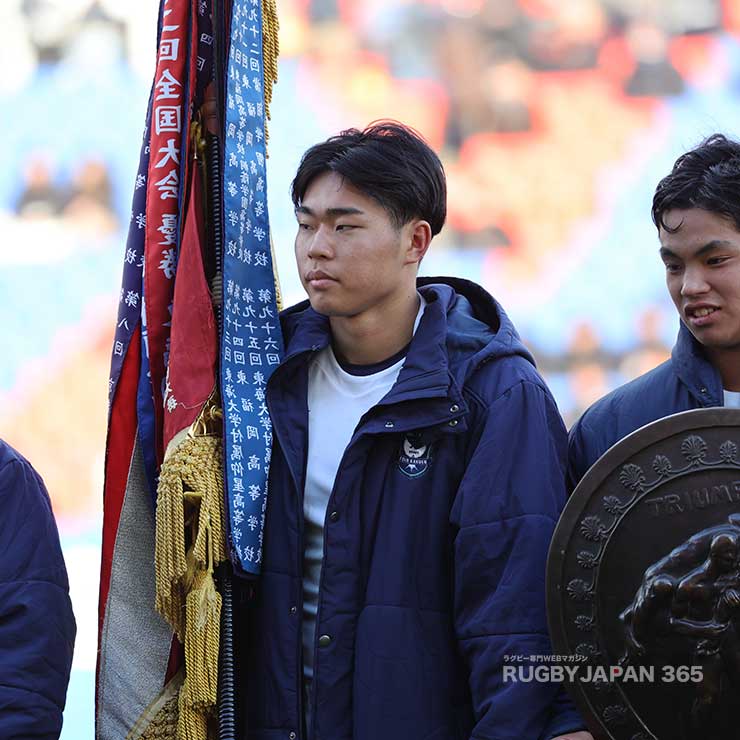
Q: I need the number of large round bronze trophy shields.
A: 1